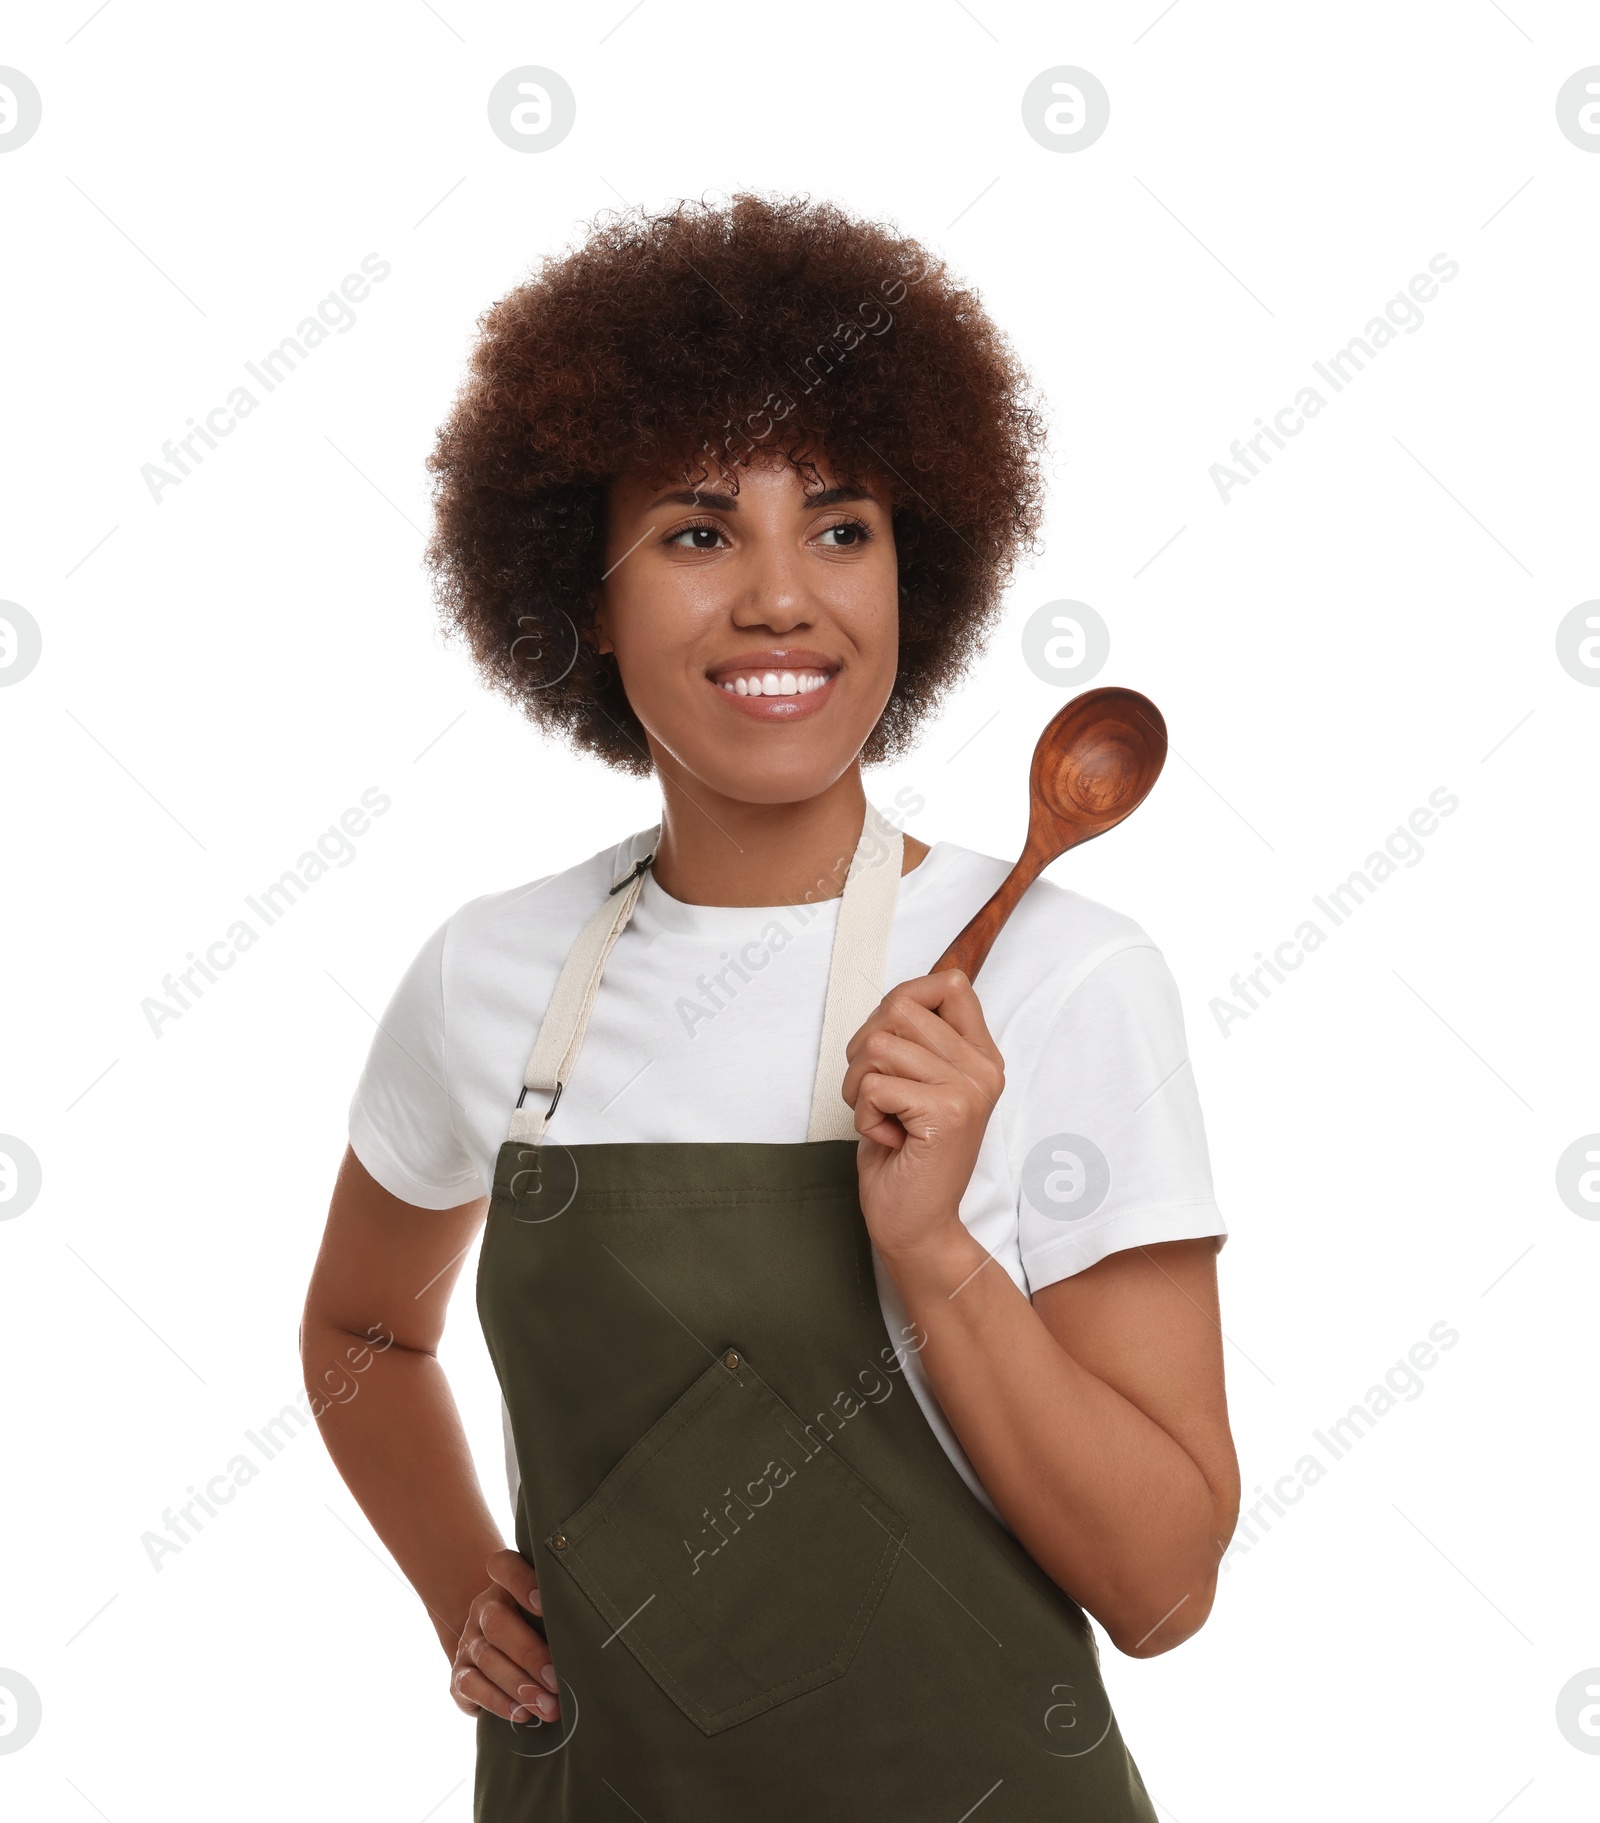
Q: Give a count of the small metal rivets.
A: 2